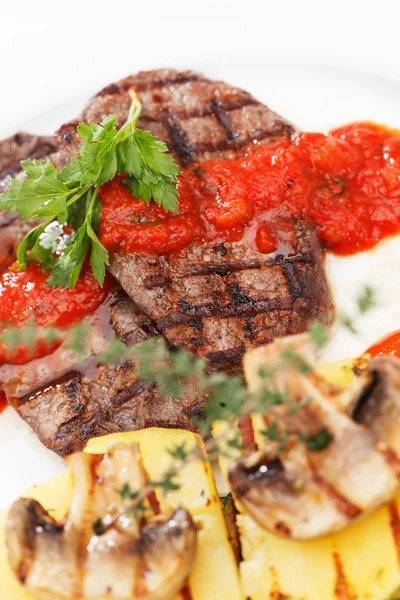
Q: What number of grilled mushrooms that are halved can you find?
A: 2